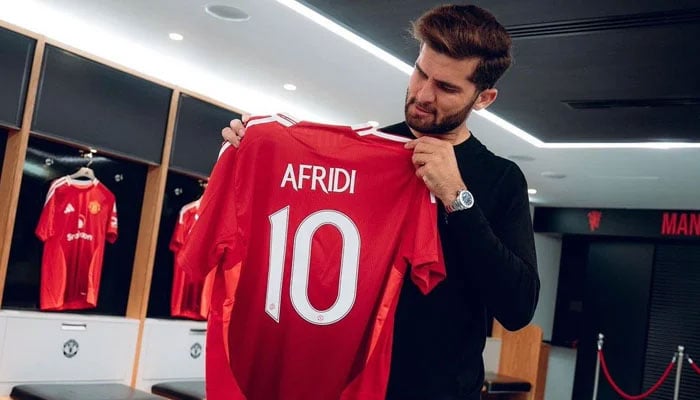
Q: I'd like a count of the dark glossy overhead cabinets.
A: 3